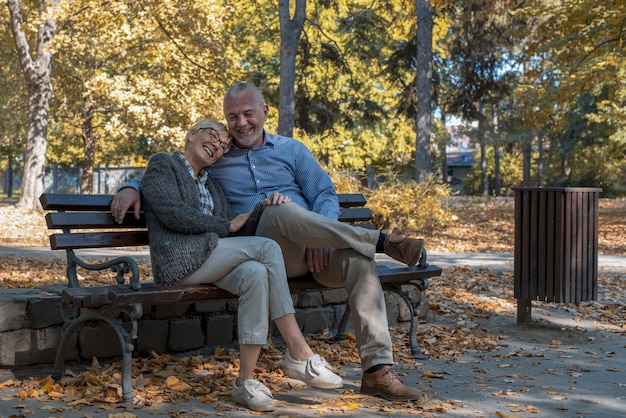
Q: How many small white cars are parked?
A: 0